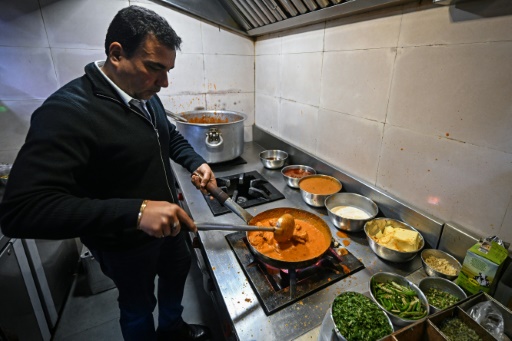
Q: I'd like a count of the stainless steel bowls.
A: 9